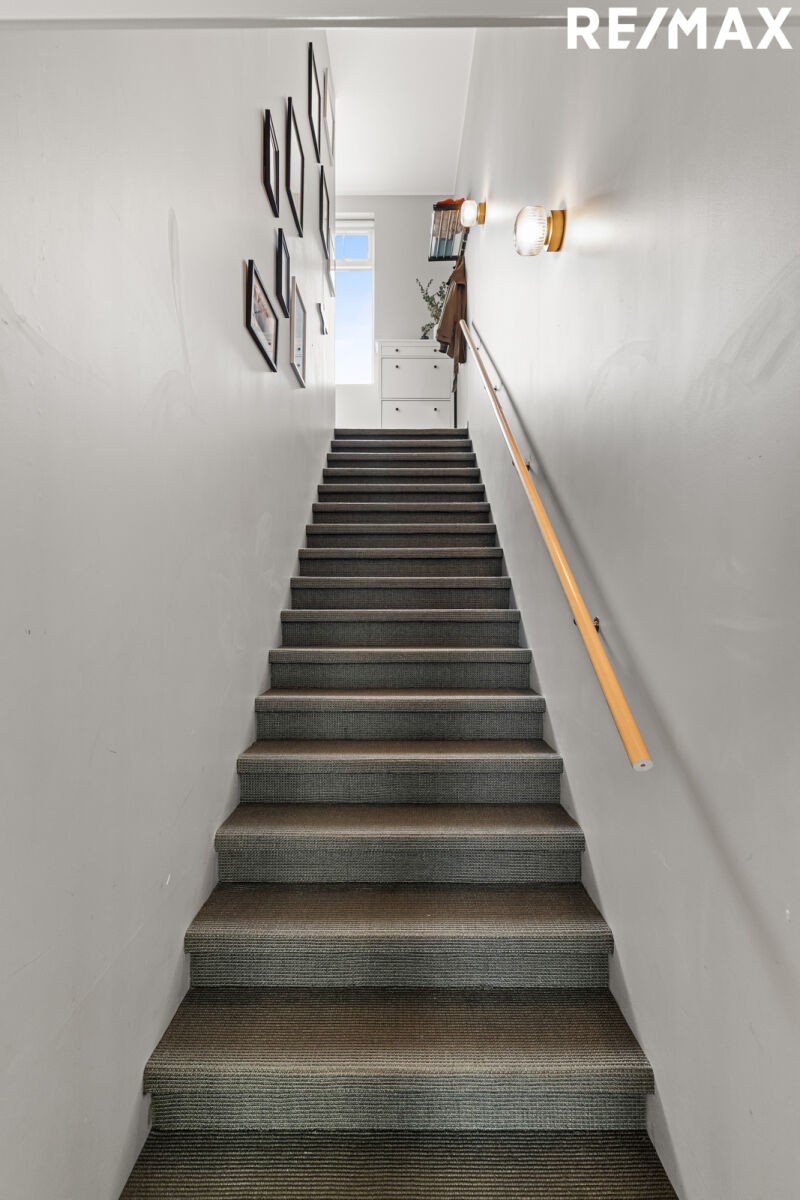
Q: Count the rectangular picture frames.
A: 9